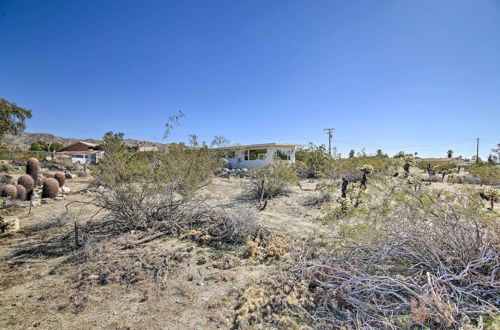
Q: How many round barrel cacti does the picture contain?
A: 6